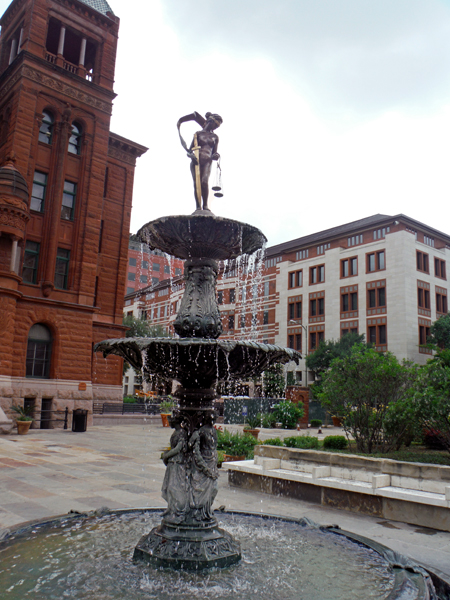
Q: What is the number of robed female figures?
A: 2